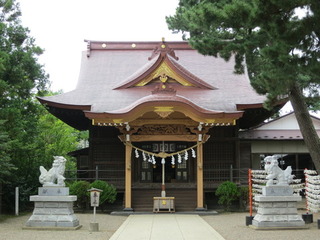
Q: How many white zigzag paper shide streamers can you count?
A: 8